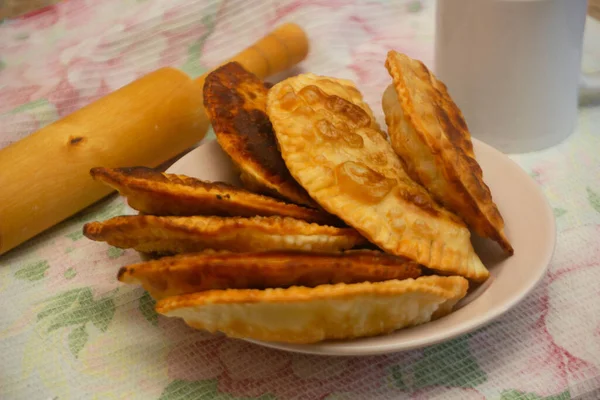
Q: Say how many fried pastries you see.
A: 7